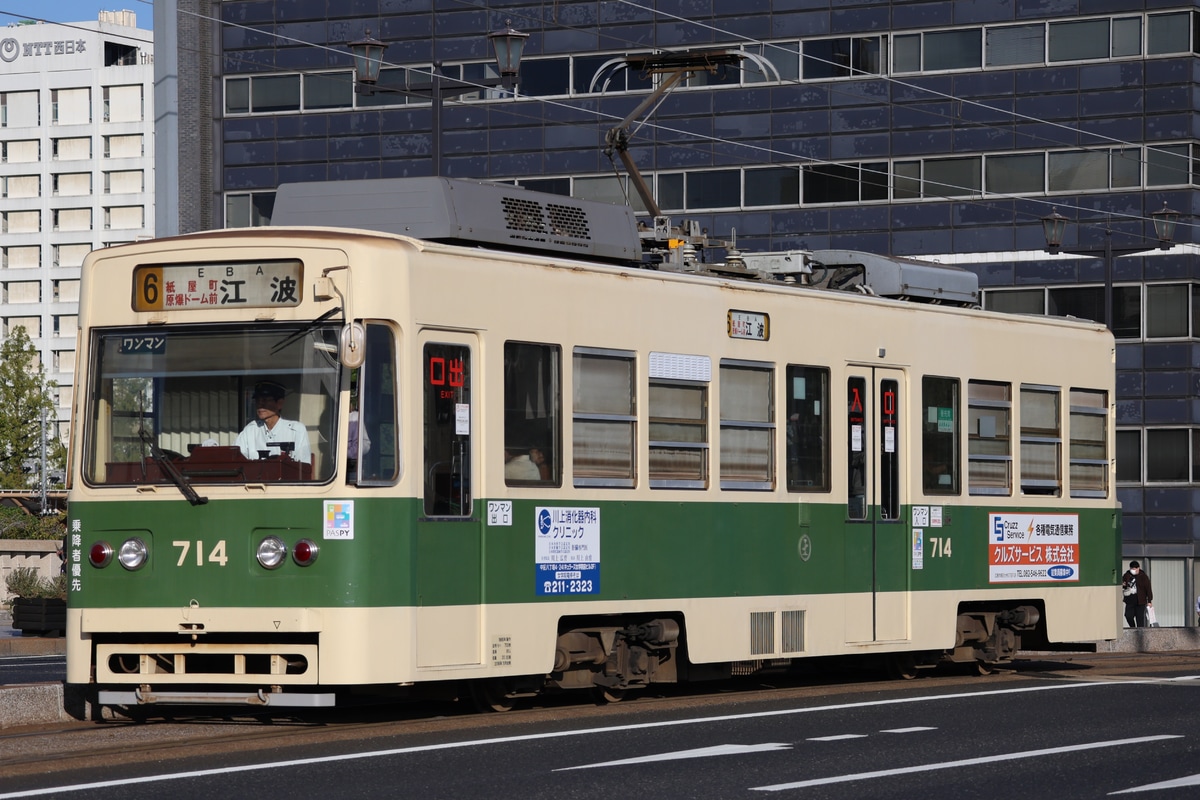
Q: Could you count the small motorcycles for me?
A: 0